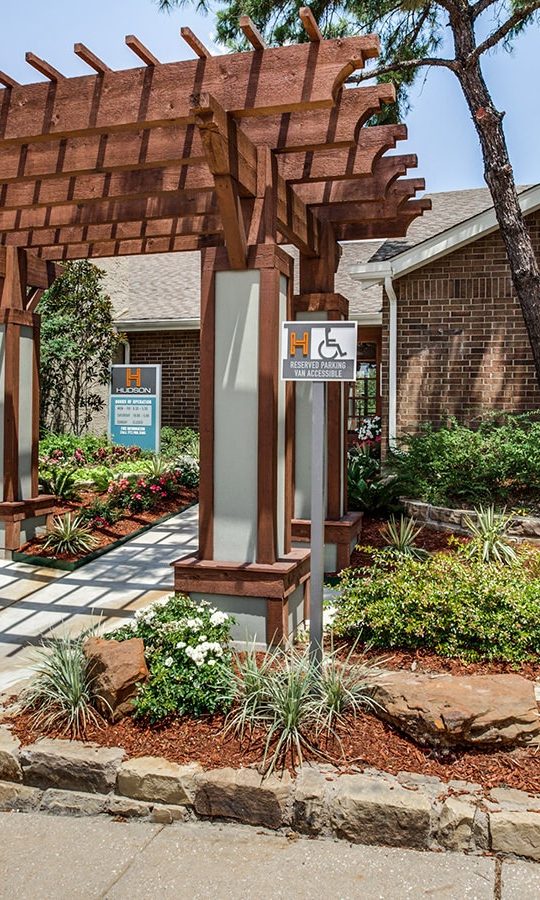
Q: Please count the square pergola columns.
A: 3